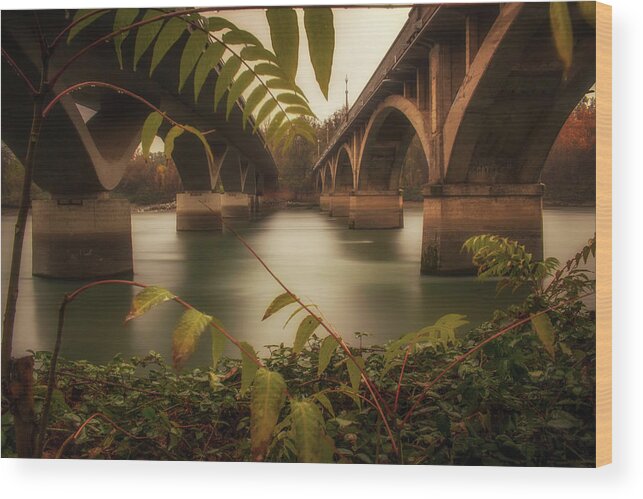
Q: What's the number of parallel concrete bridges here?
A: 2